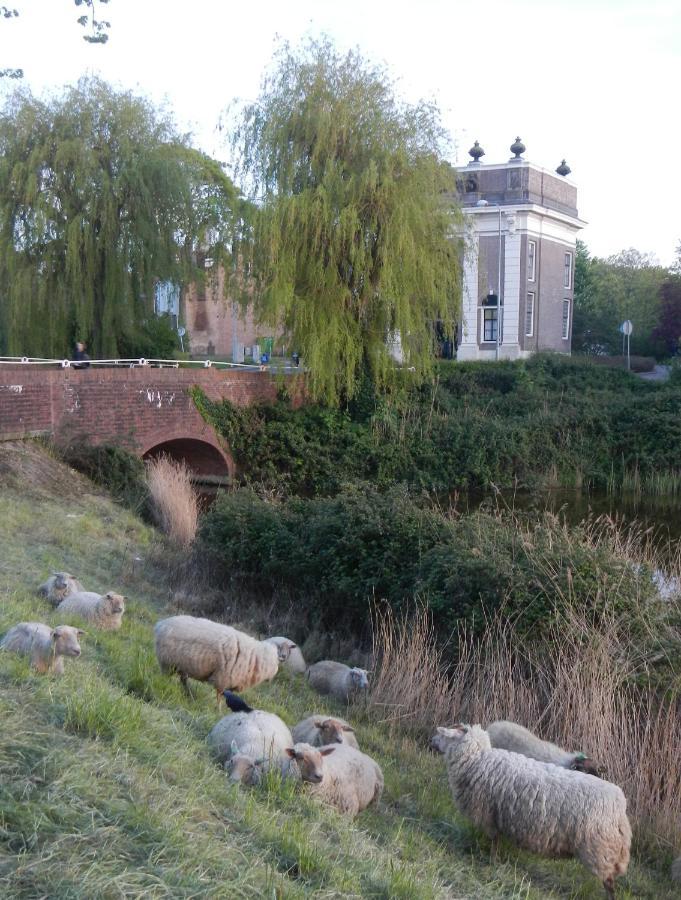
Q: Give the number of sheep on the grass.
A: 11